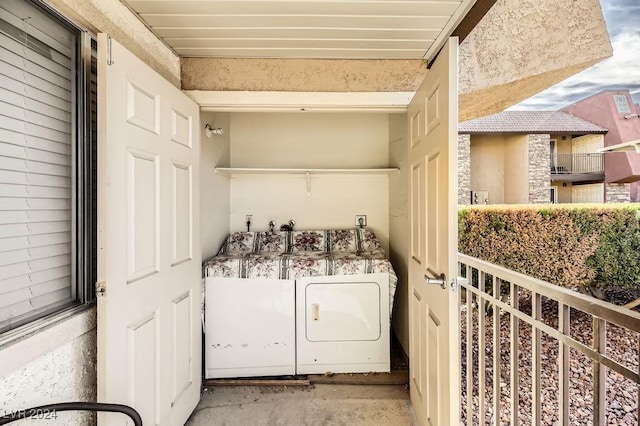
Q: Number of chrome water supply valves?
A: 2